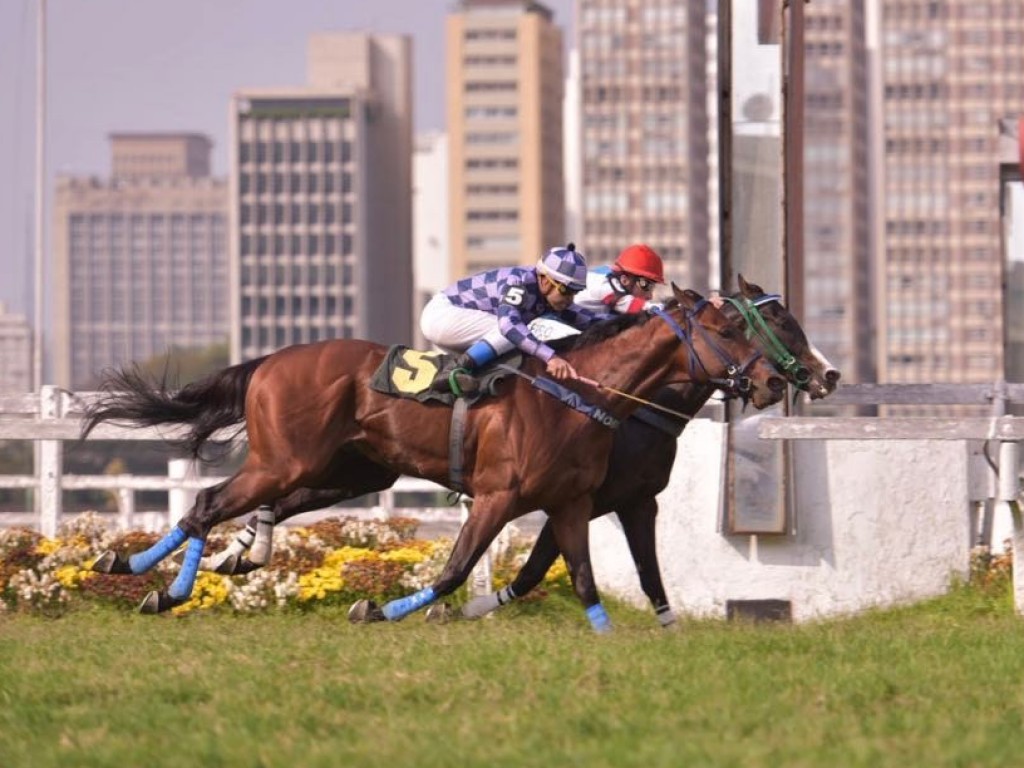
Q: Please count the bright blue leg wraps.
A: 4